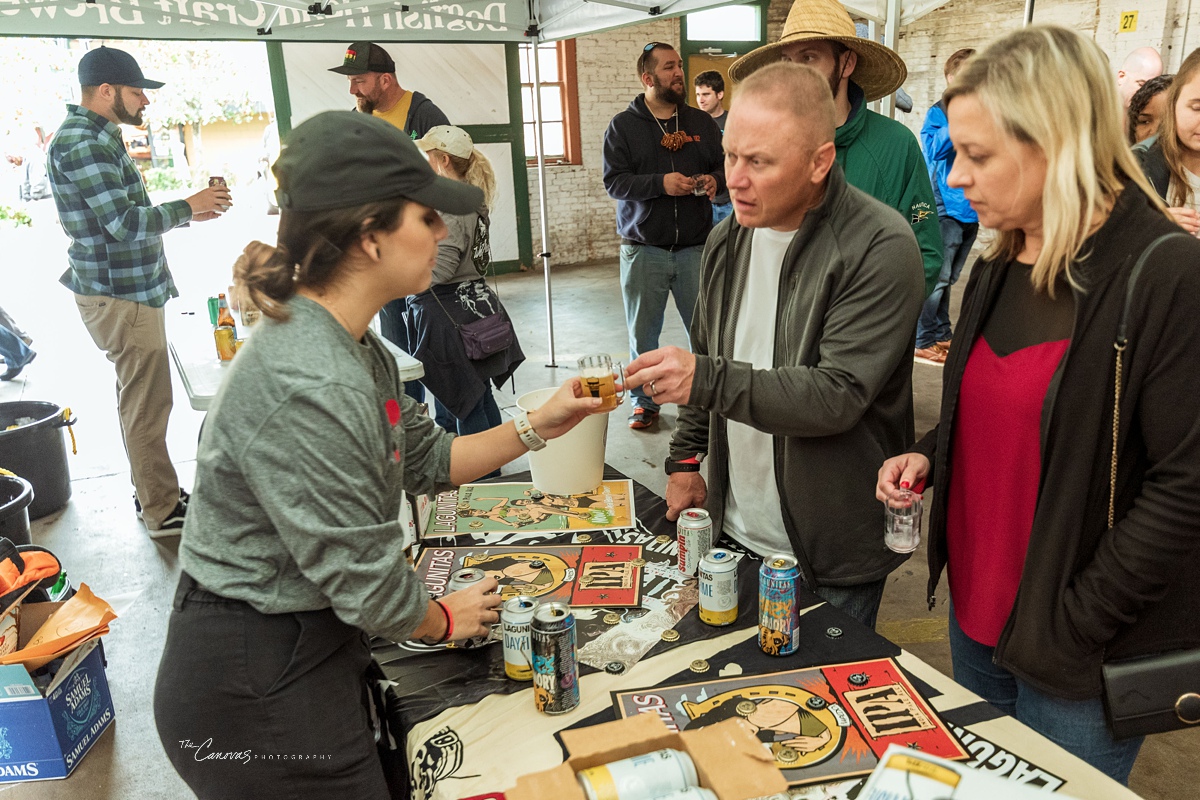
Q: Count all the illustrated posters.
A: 3